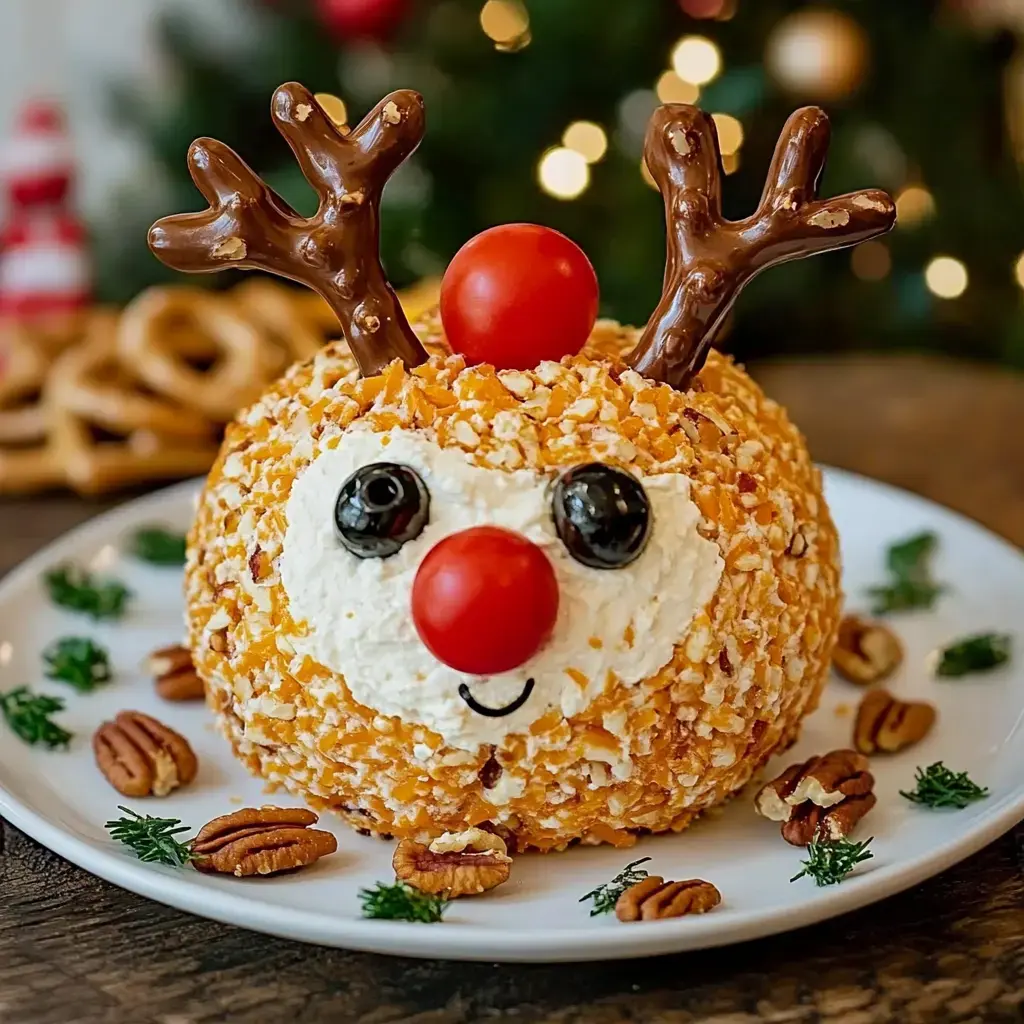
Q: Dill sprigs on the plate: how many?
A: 11